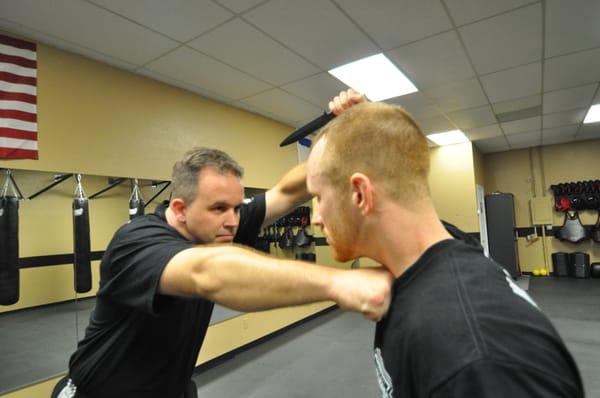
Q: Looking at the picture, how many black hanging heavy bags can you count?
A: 3